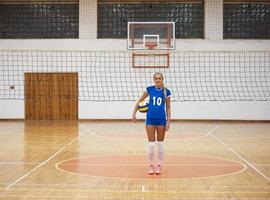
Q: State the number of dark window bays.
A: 3